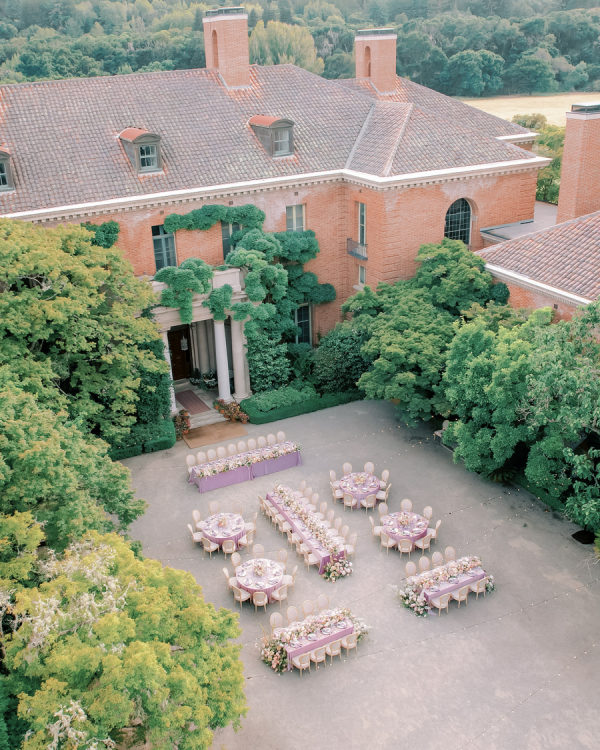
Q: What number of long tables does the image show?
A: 4